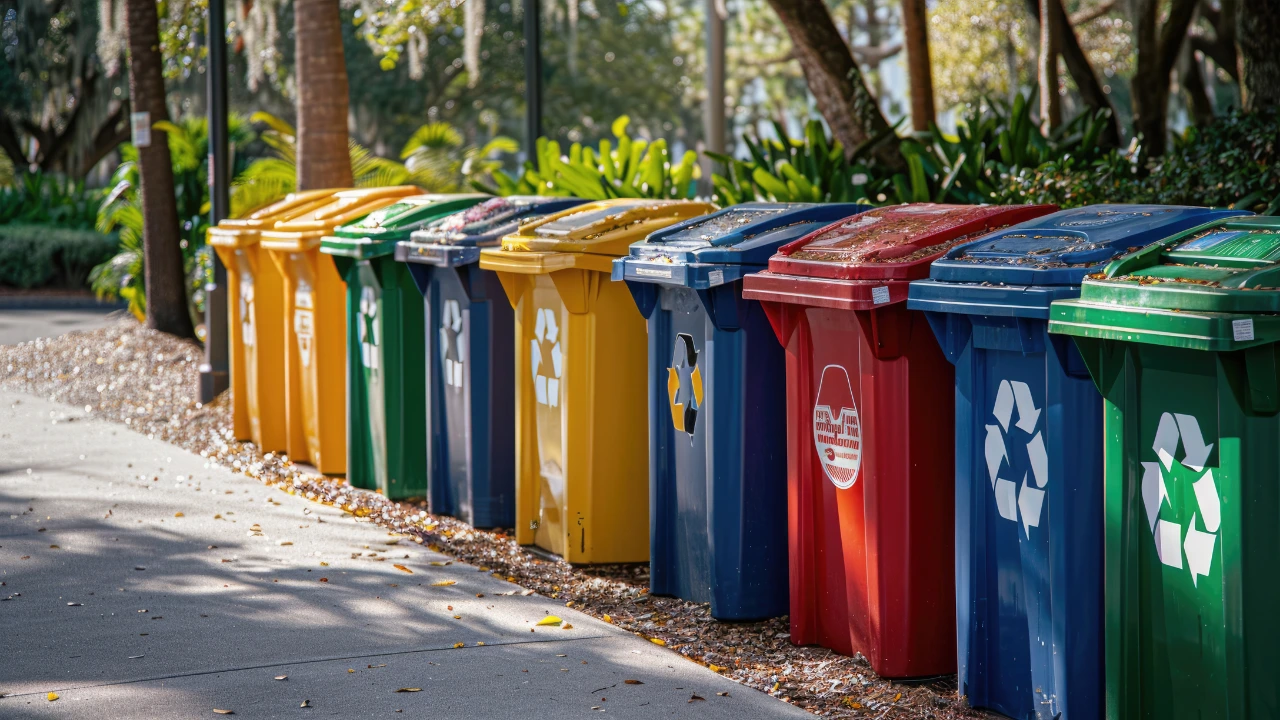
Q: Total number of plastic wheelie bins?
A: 9